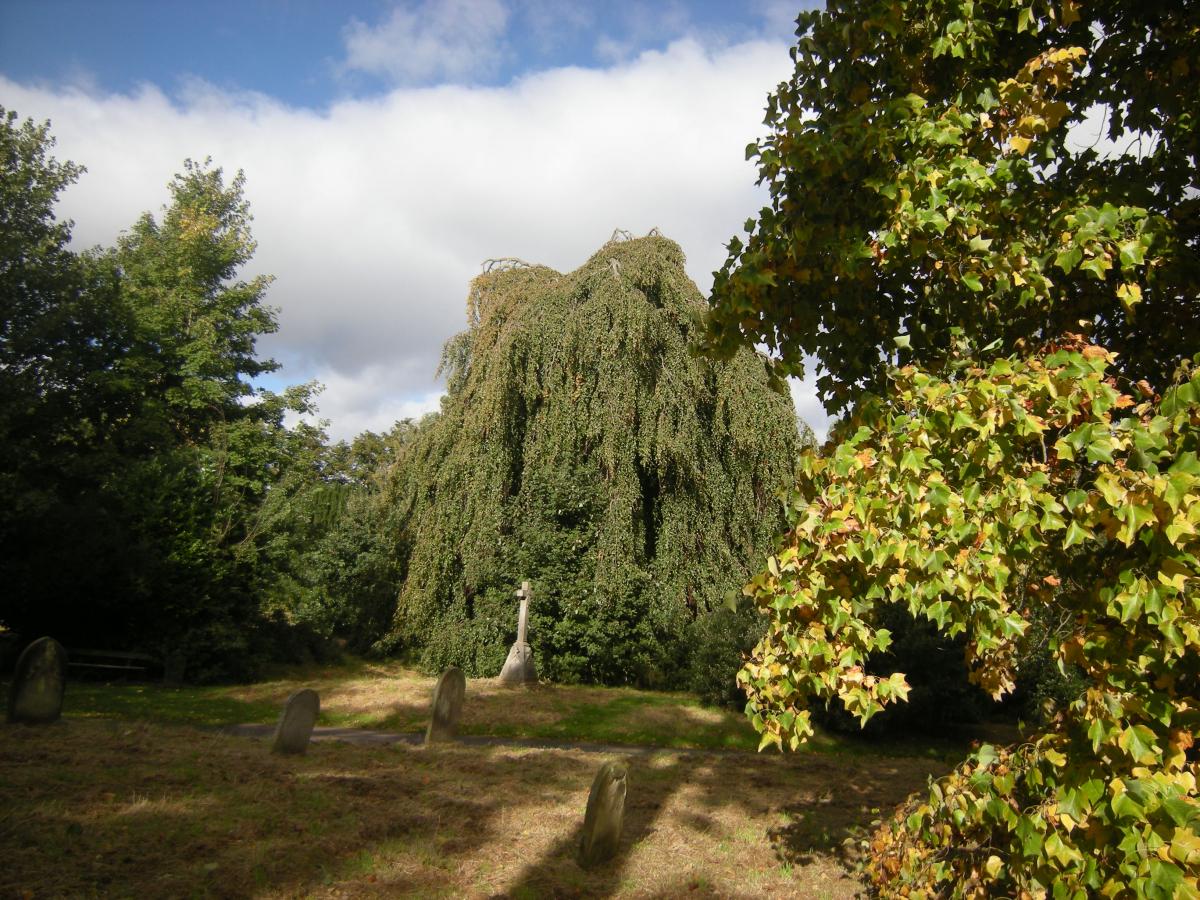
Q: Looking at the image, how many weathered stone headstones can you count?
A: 4